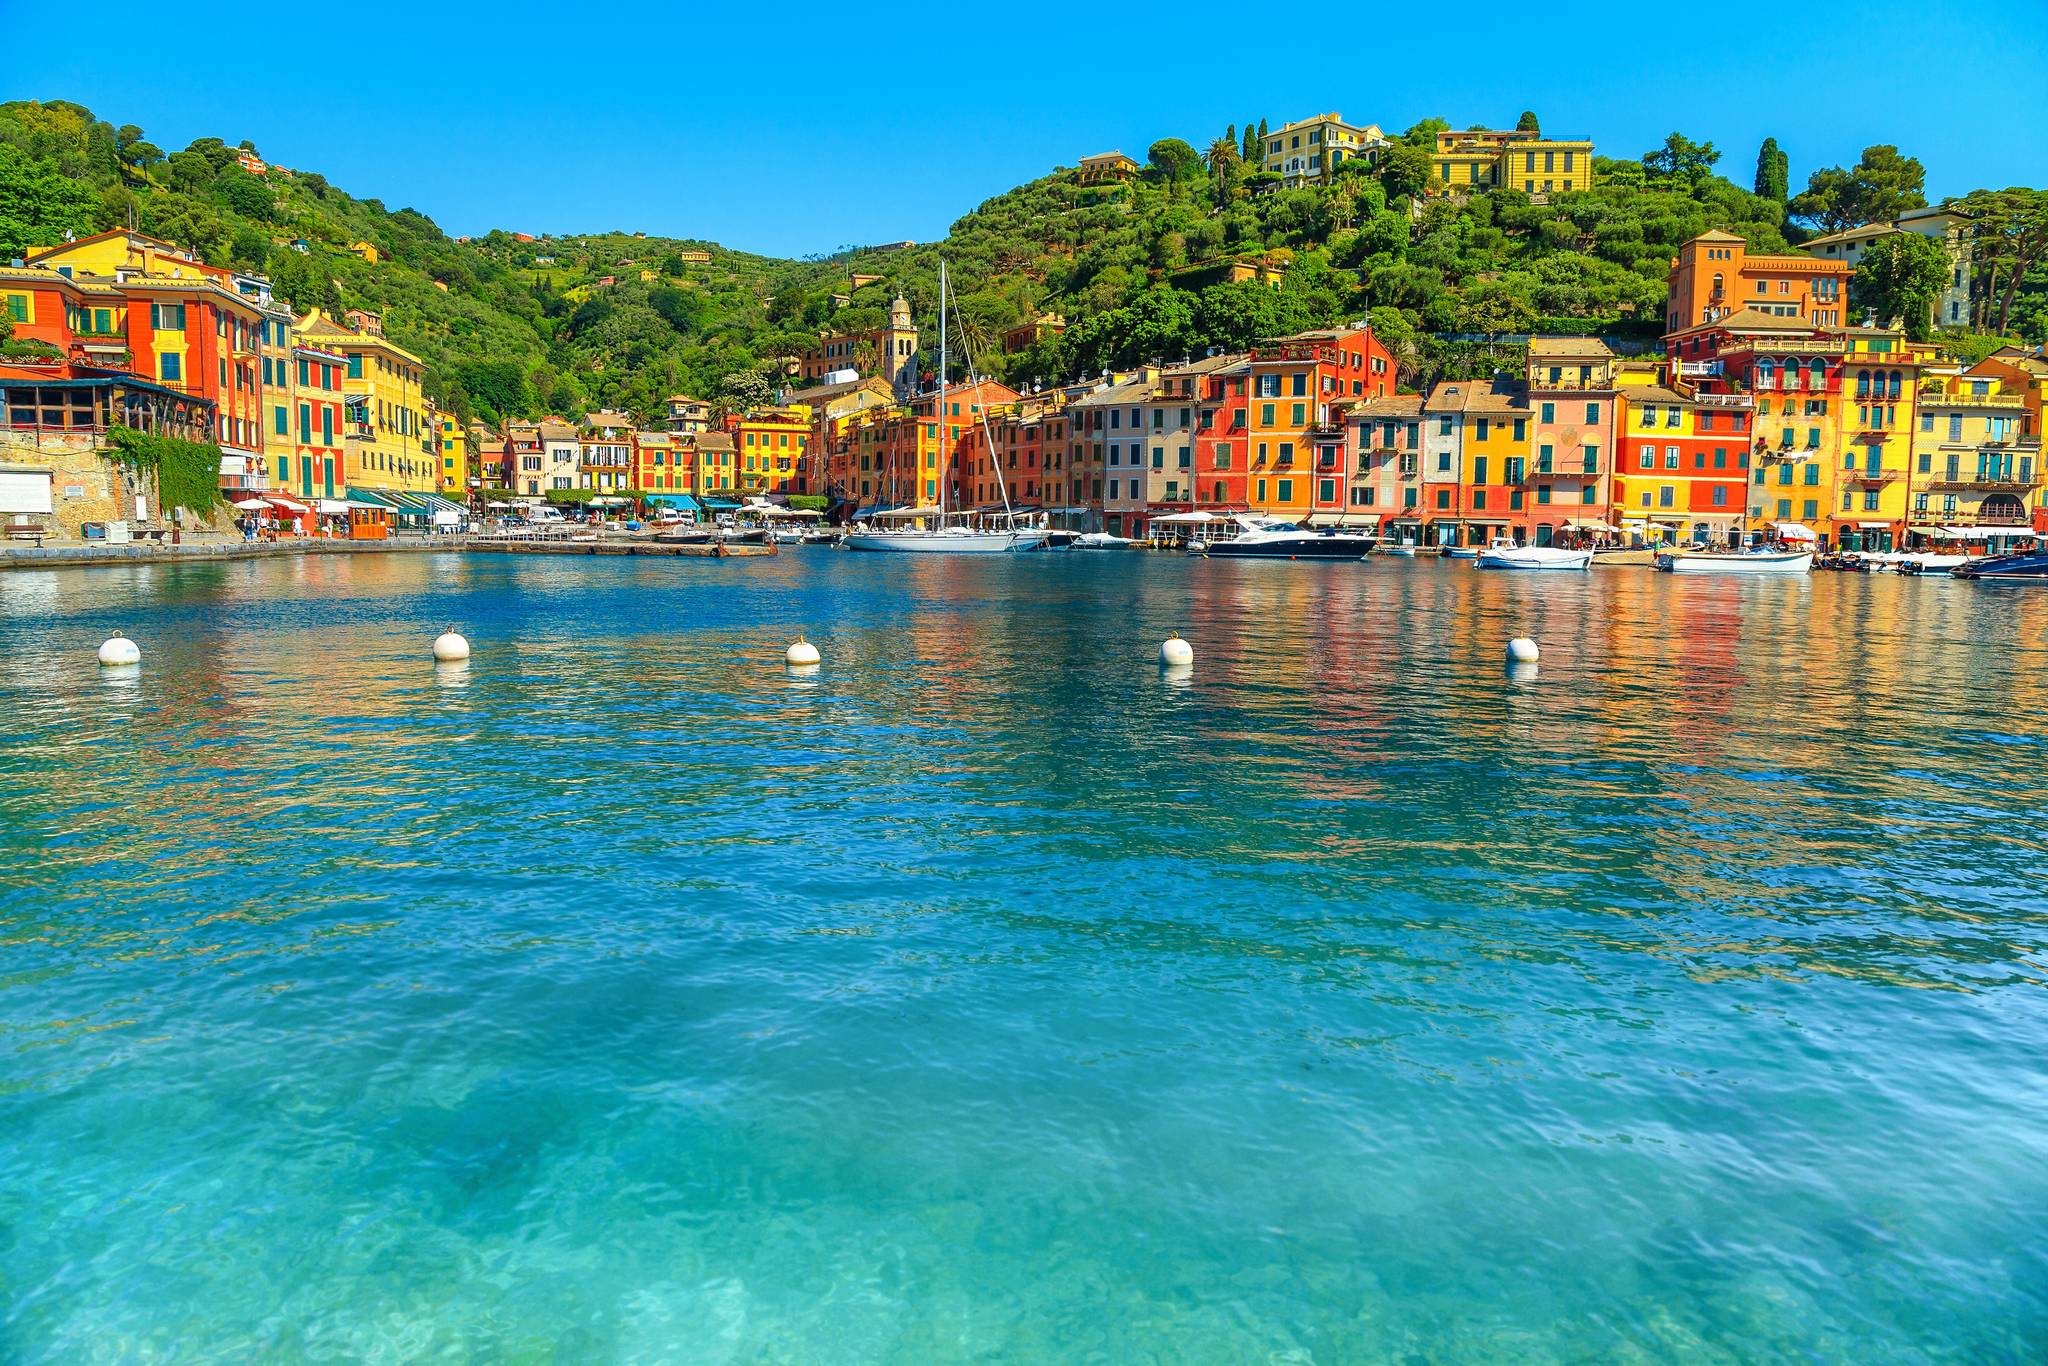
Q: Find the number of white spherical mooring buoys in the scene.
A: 5